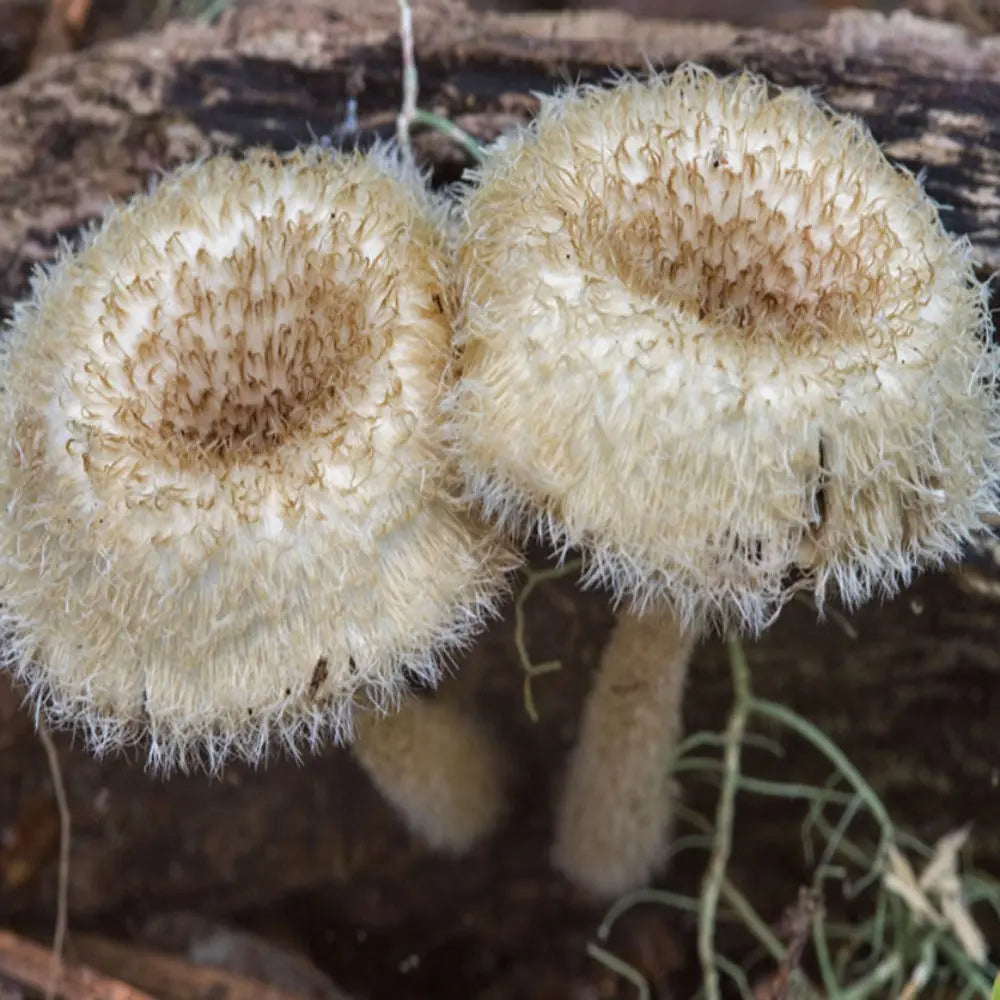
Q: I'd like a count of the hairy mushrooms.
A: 2